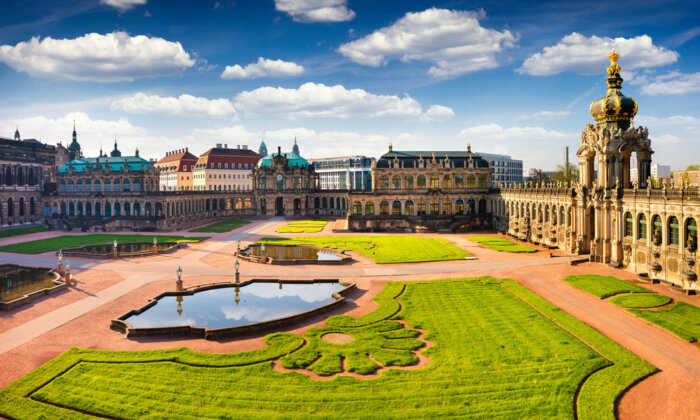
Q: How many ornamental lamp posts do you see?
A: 8